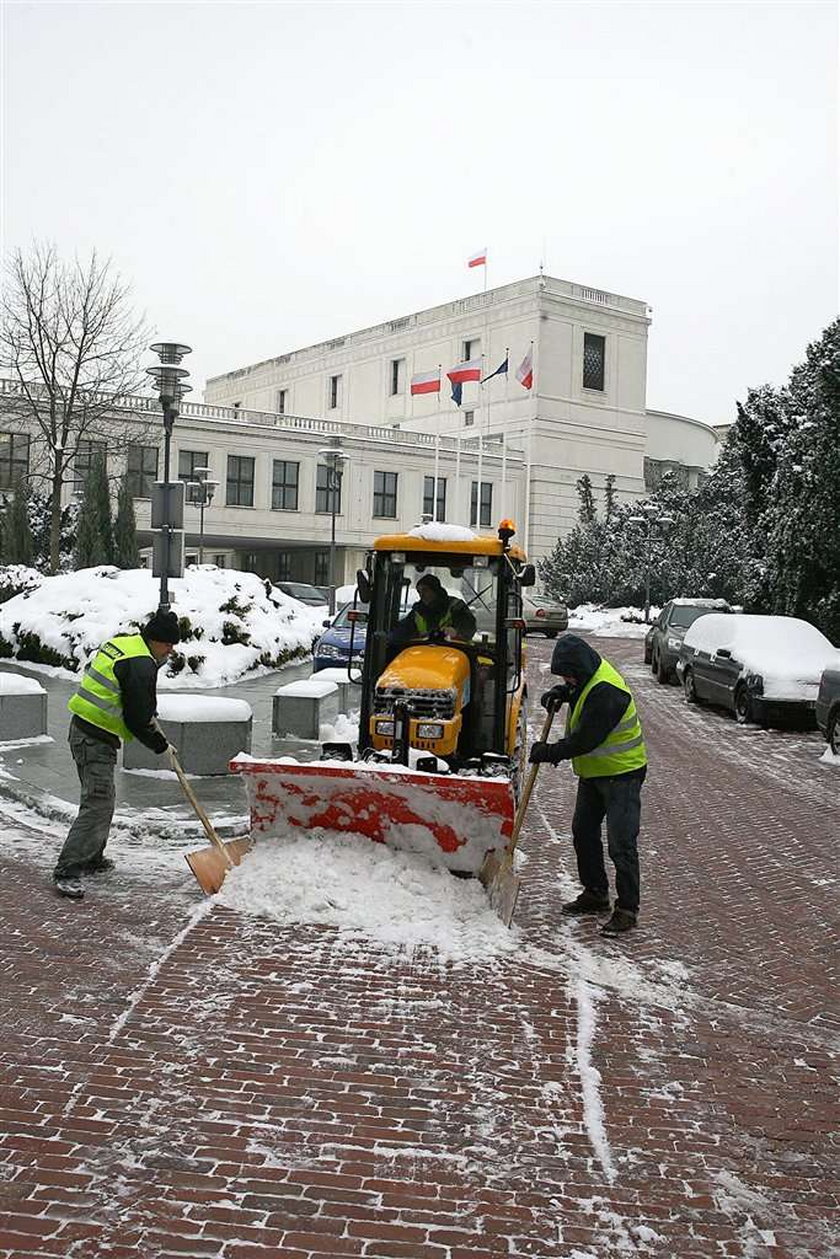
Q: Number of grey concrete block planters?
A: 4